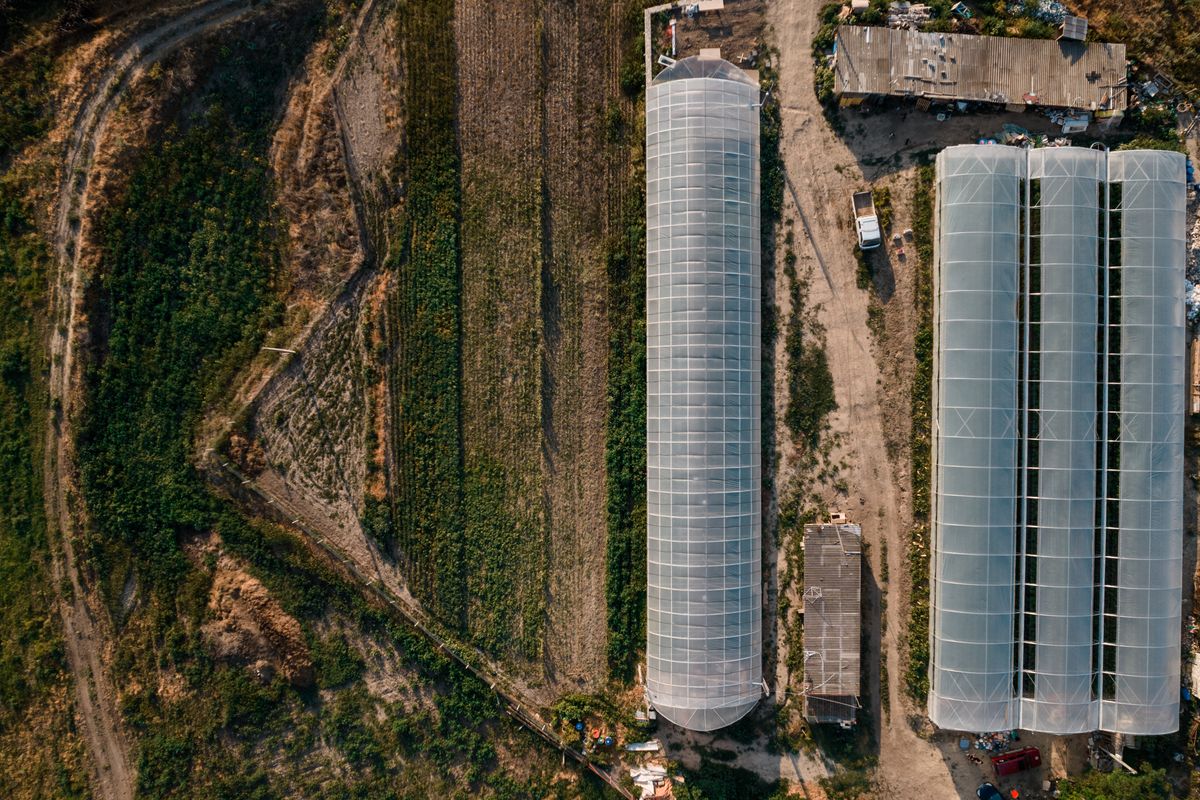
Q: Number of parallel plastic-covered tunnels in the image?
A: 4